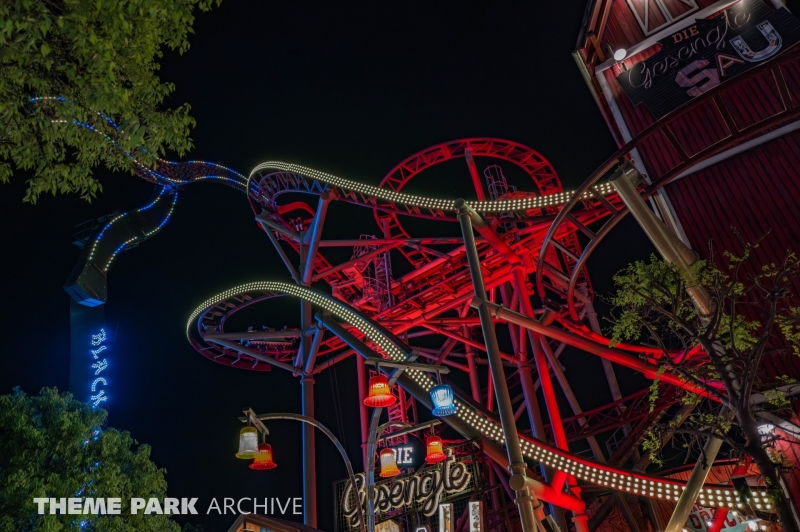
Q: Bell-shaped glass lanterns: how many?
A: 6